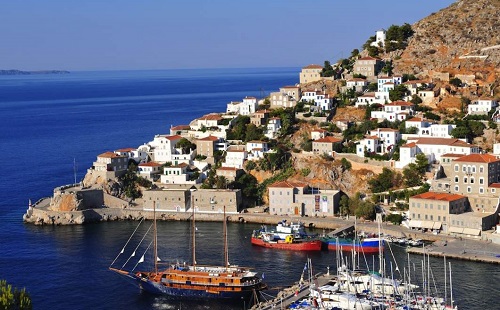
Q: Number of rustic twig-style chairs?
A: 0